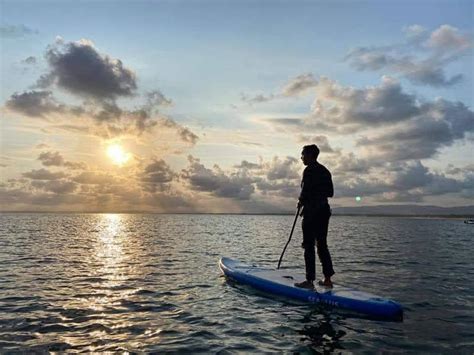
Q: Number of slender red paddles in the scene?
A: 0